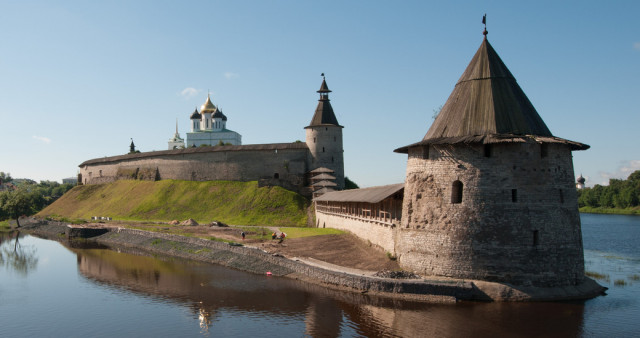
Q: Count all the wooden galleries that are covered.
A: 1